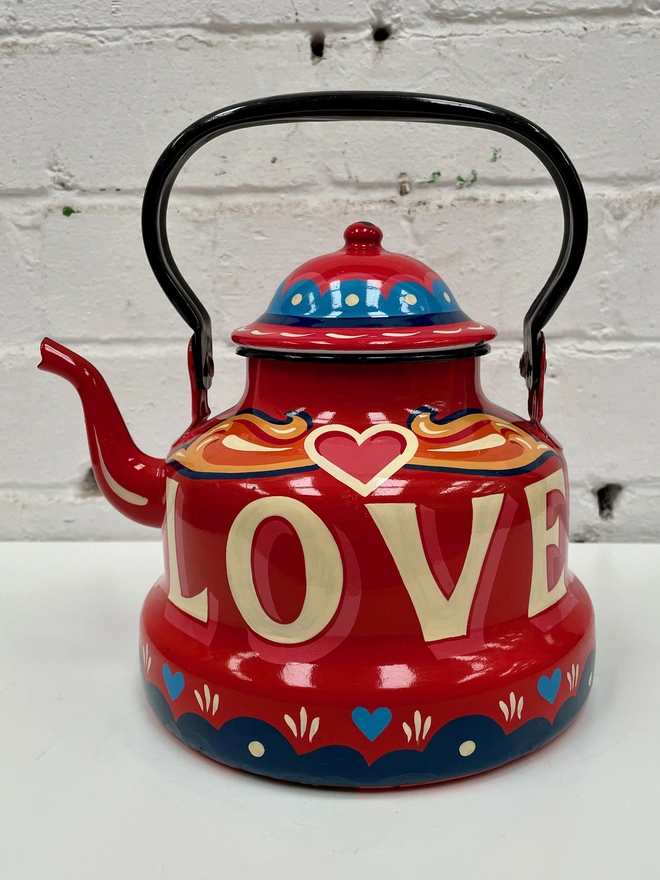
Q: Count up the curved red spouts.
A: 1